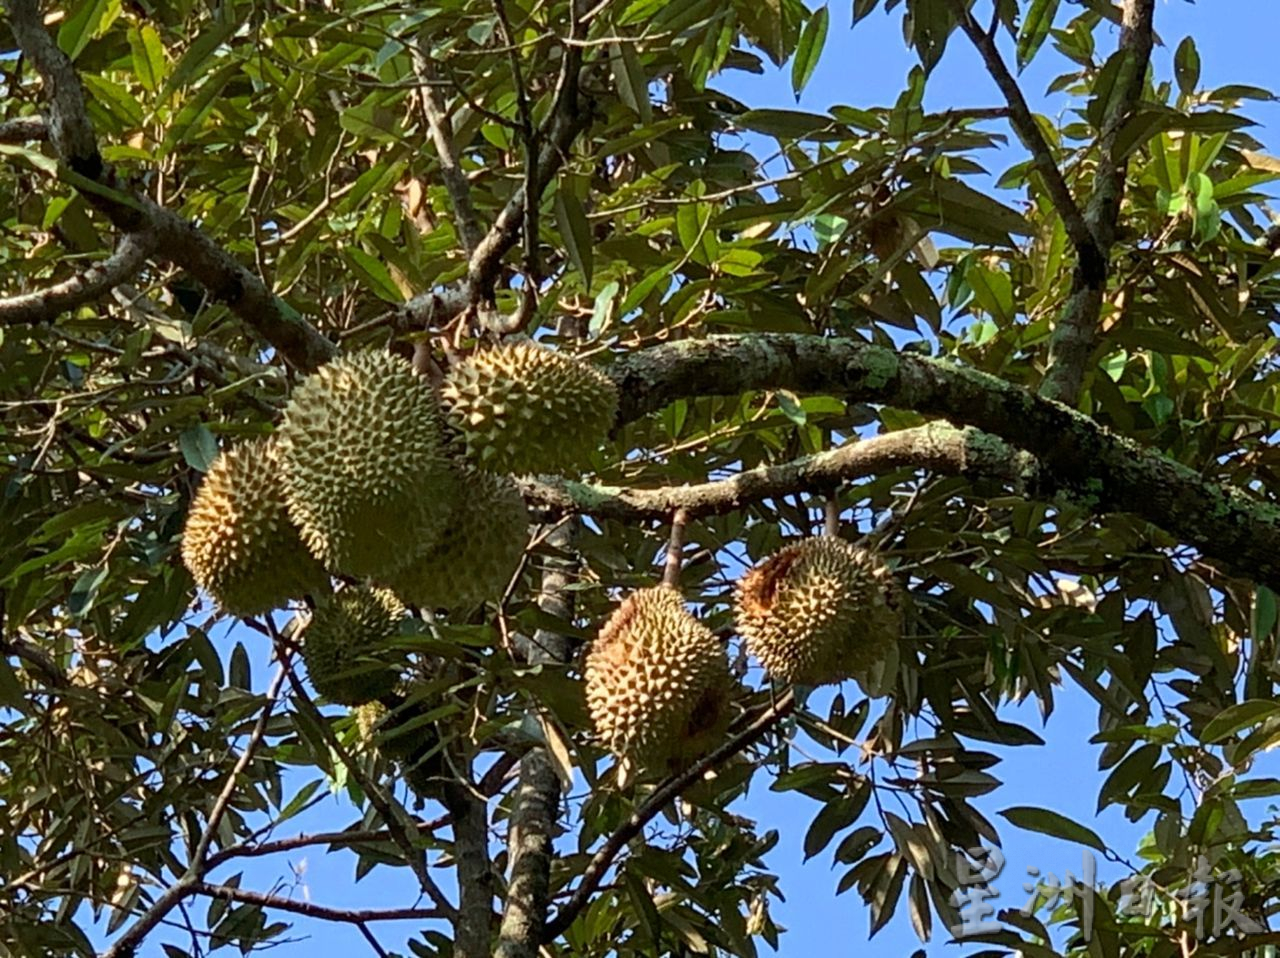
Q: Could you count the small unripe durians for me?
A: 2